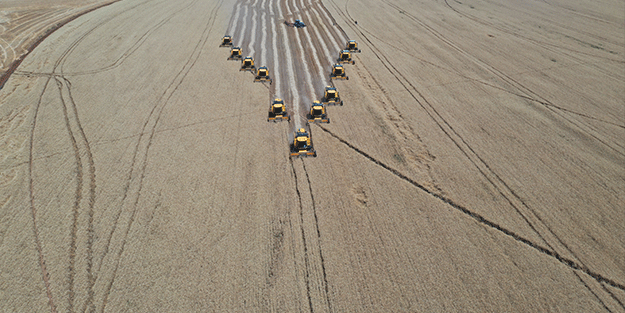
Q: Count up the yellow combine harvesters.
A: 11